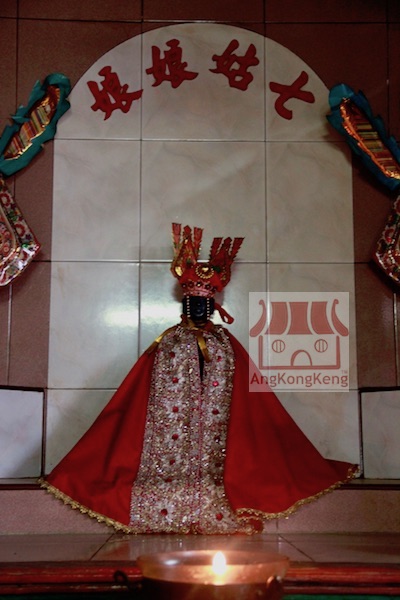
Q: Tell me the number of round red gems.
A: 14